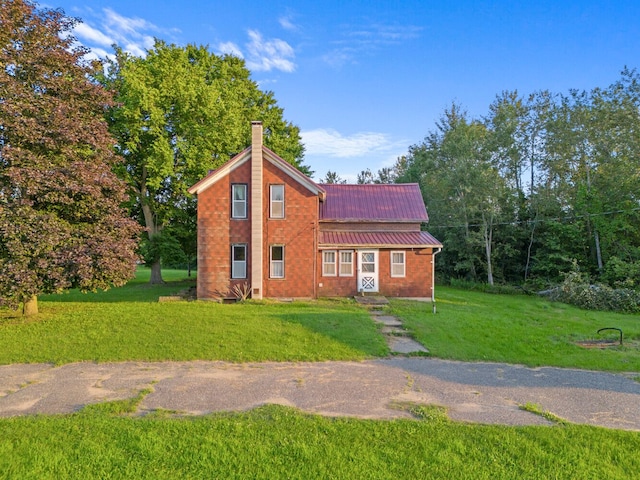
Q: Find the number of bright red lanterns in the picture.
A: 0